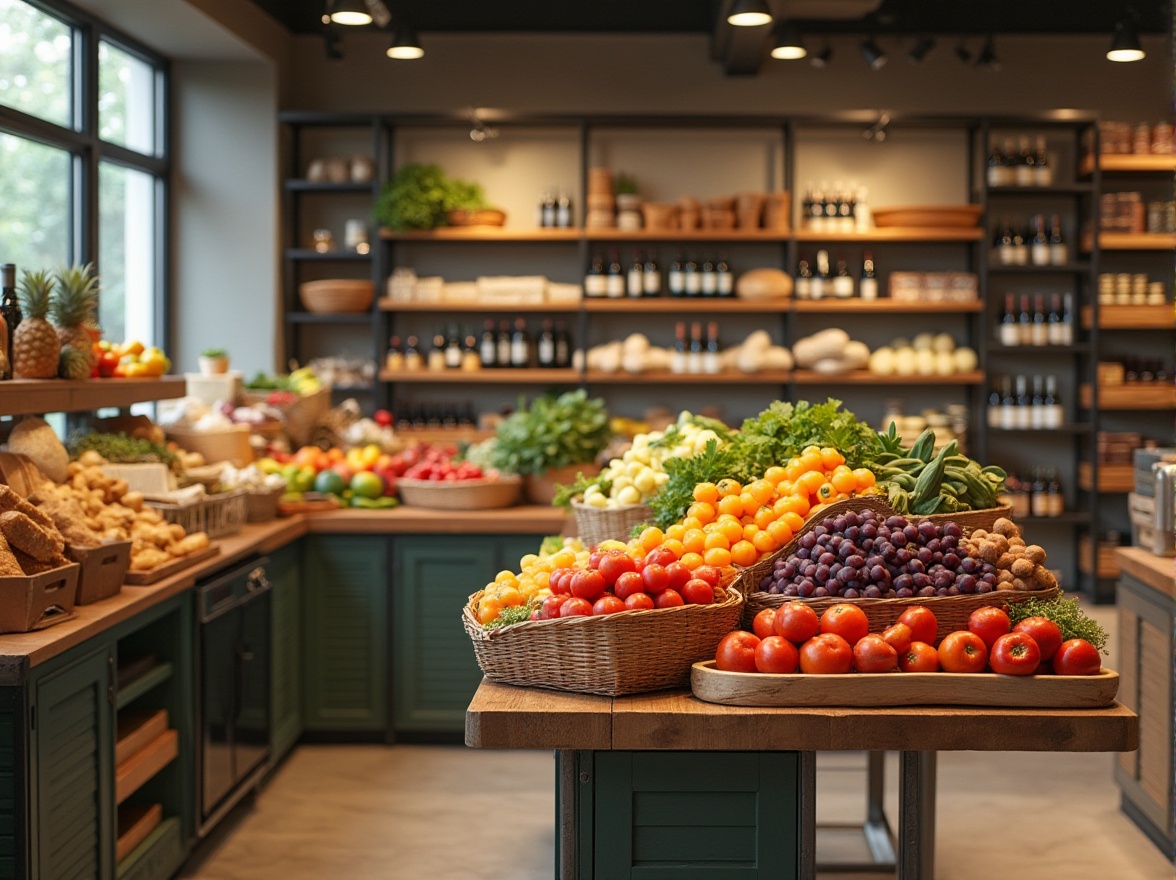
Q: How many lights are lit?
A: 5